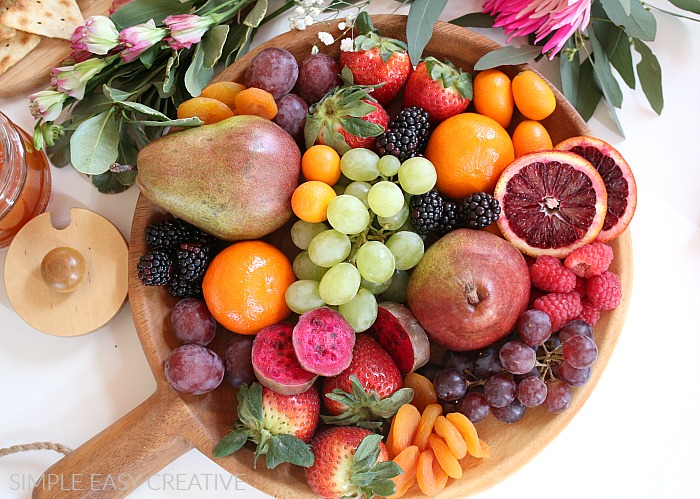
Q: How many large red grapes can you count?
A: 6